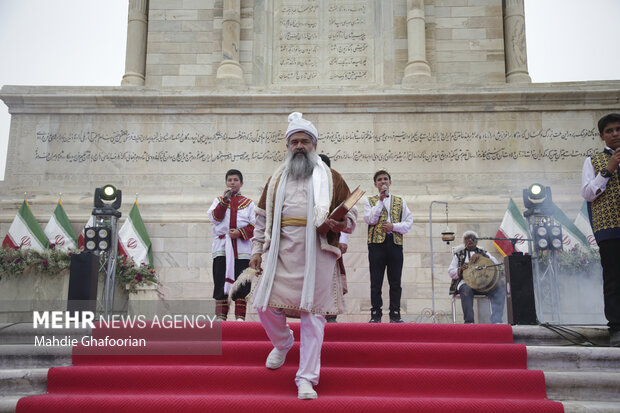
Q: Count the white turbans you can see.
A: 1